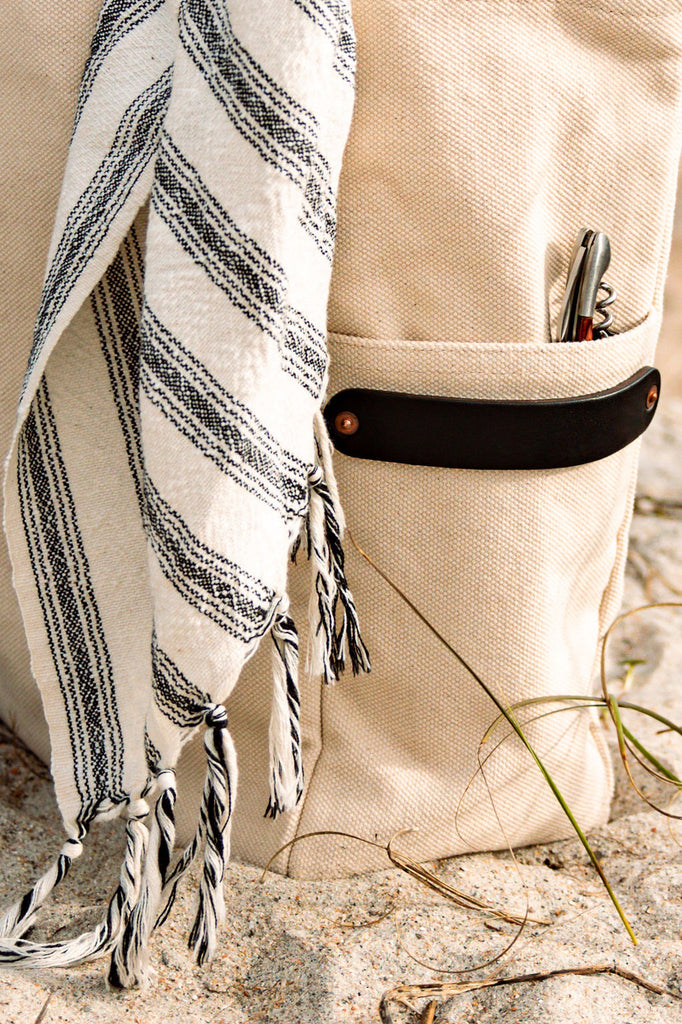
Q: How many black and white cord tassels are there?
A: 6